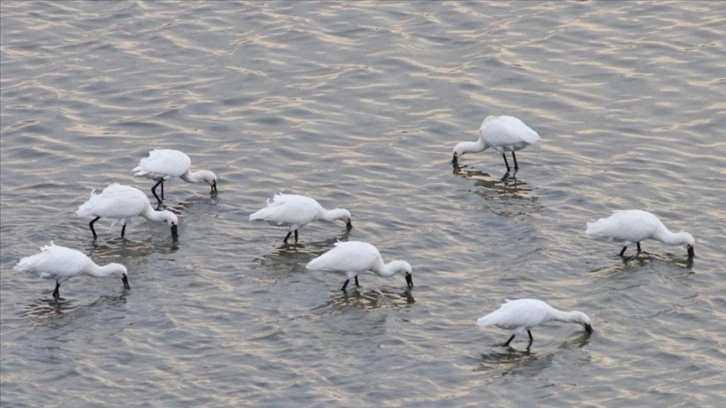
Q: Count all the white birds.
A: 8